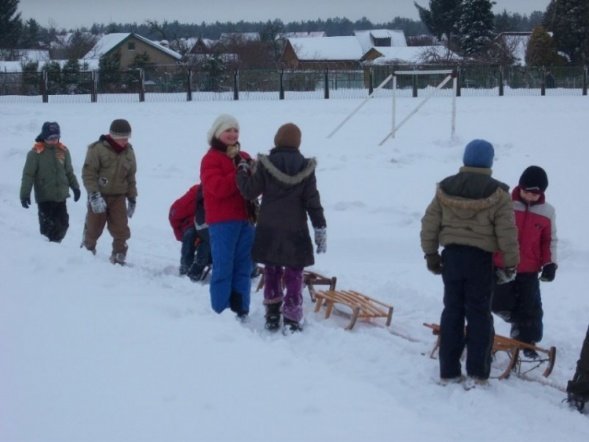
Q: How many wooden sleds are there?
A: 3